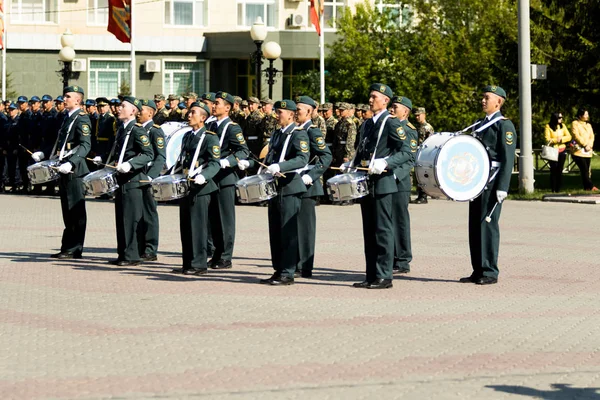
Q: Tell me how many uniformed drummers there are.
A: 11